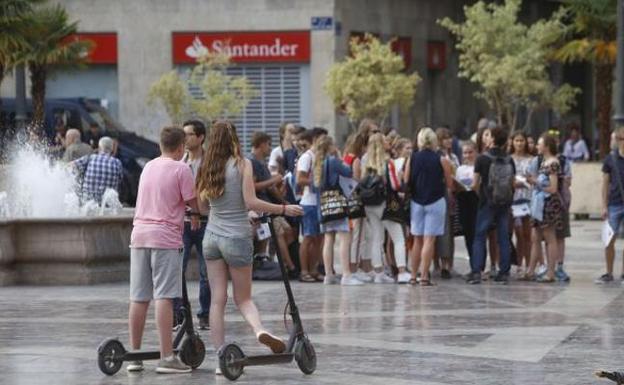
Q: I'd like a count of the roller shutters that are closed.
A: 1